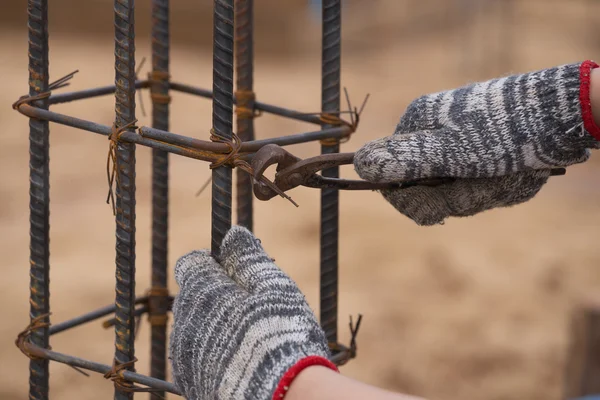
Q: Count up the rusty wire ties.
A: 10